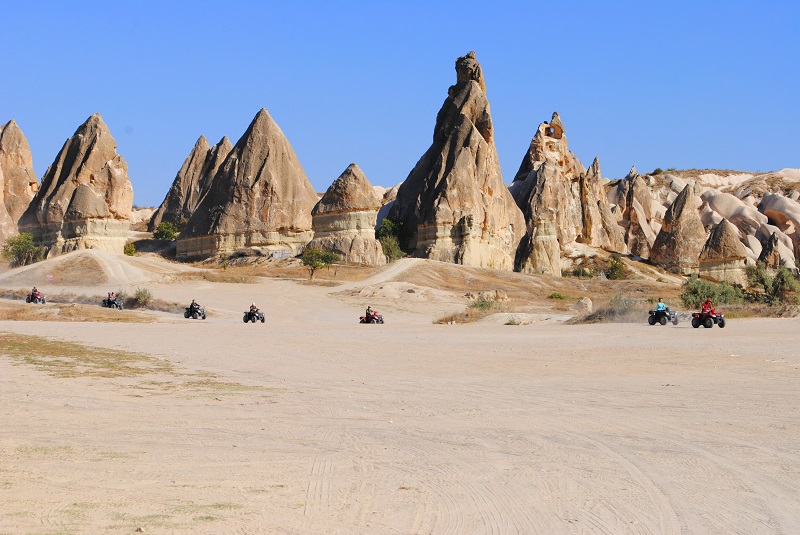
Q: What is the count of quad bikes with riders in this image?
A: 7